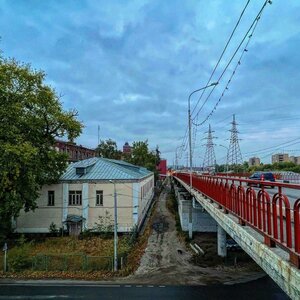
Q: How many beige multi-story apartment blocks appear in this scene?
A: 3